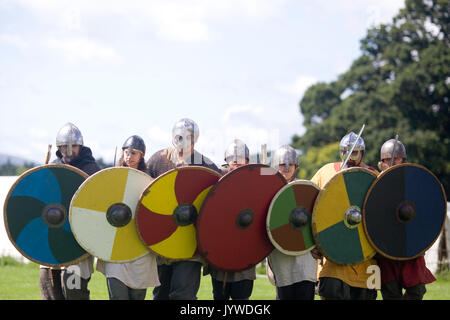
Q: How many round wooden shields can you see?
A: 7